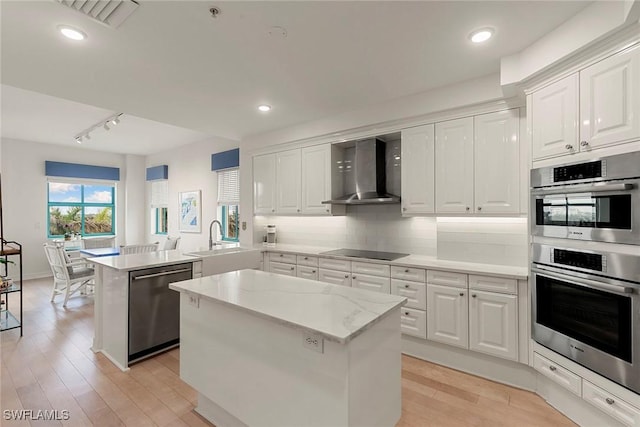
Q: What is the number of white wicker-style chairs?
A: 4